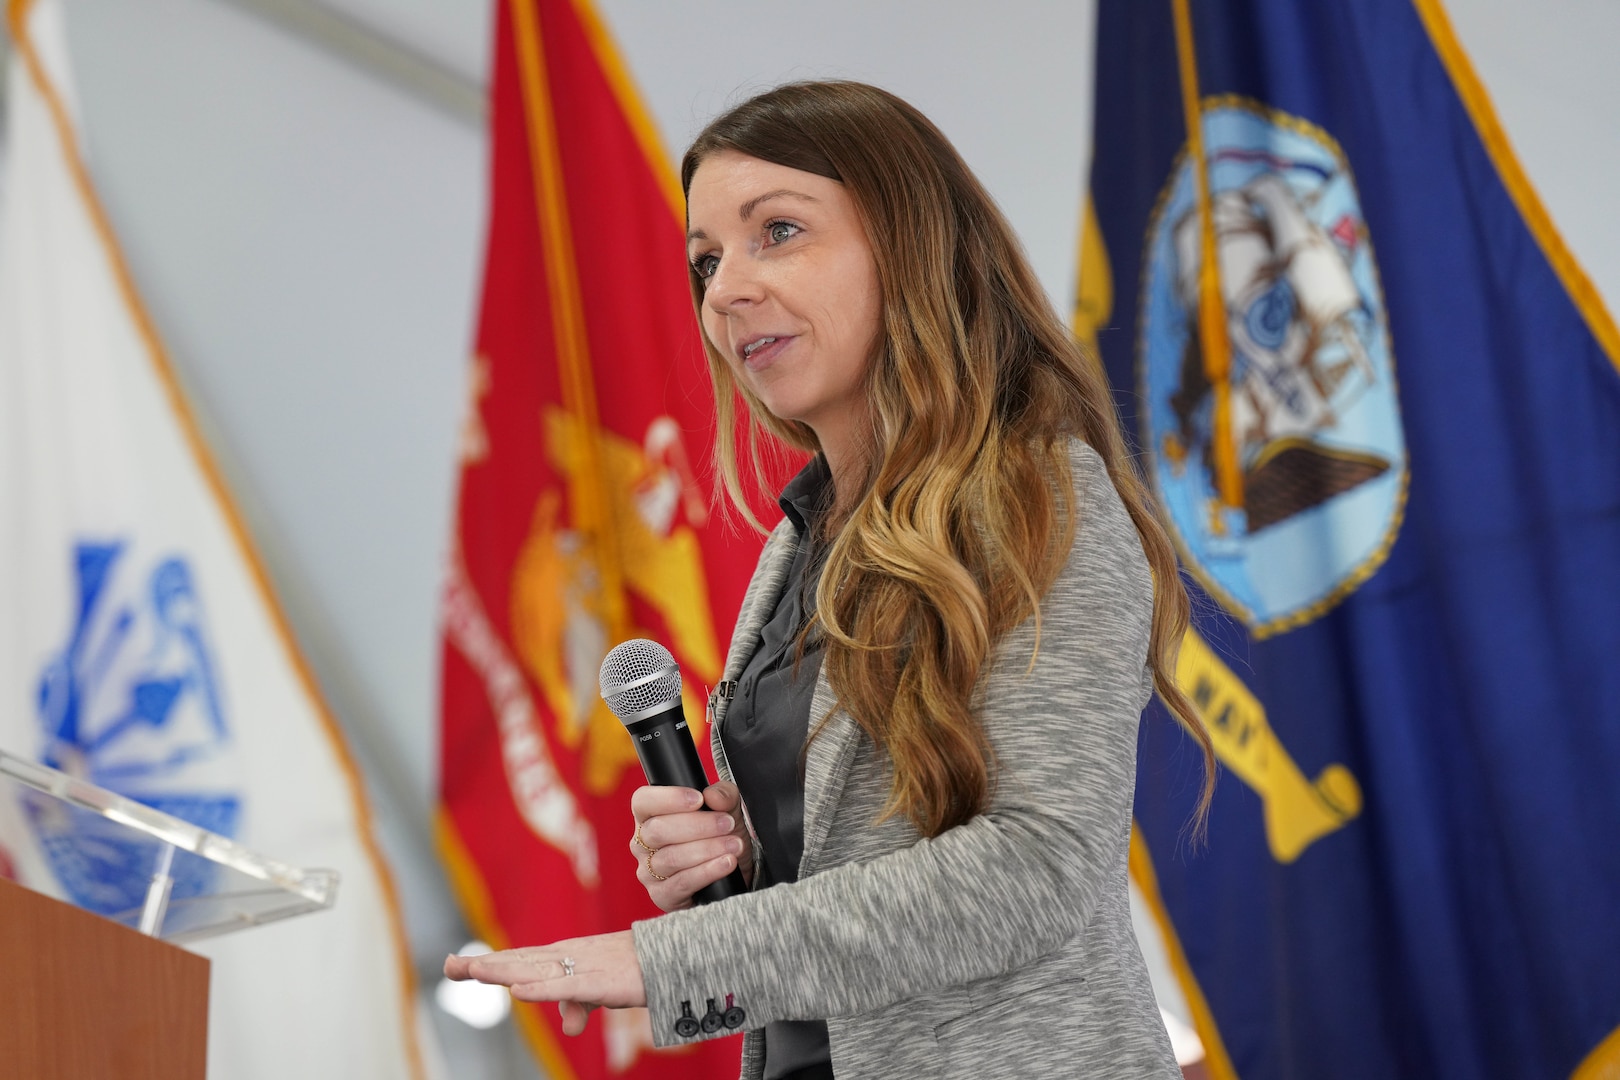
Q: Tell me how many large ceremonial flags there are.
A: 3